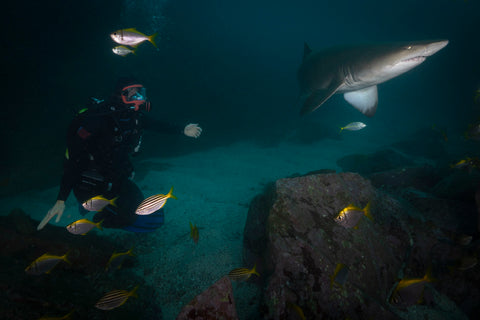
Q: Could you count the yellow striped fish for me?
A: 3